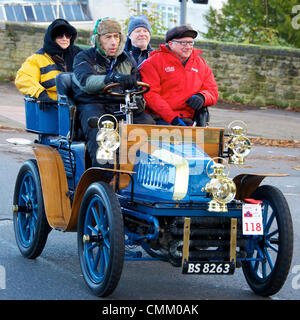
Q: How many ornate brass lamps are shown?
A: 3